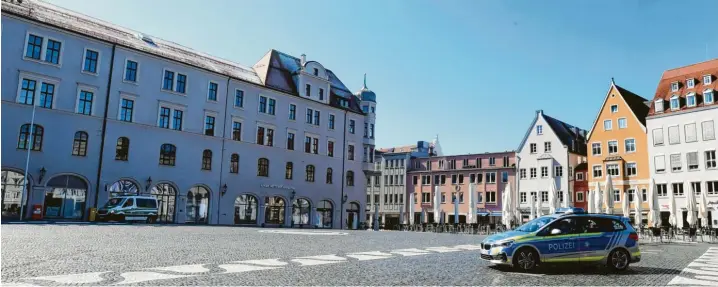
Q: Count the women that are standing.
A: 0